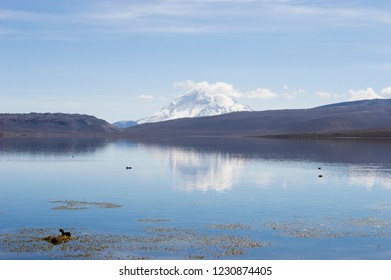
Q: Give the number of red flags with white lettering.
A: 0